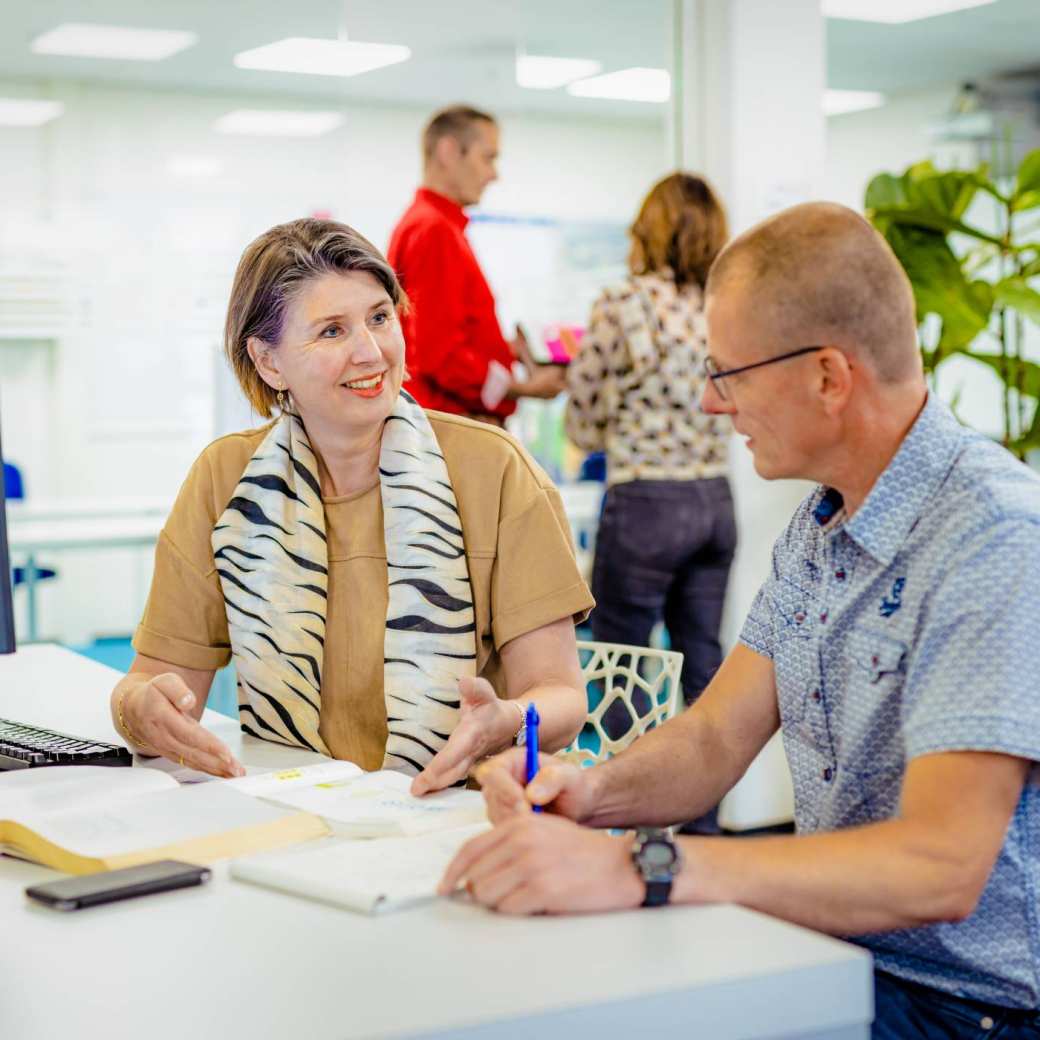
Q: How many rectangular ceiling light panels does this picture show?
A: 8